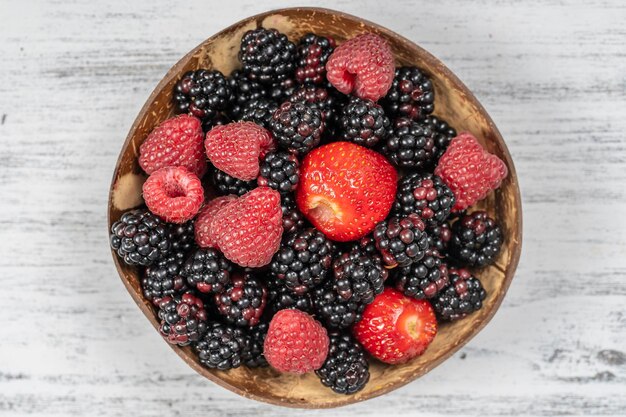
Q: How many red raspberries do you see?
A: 8